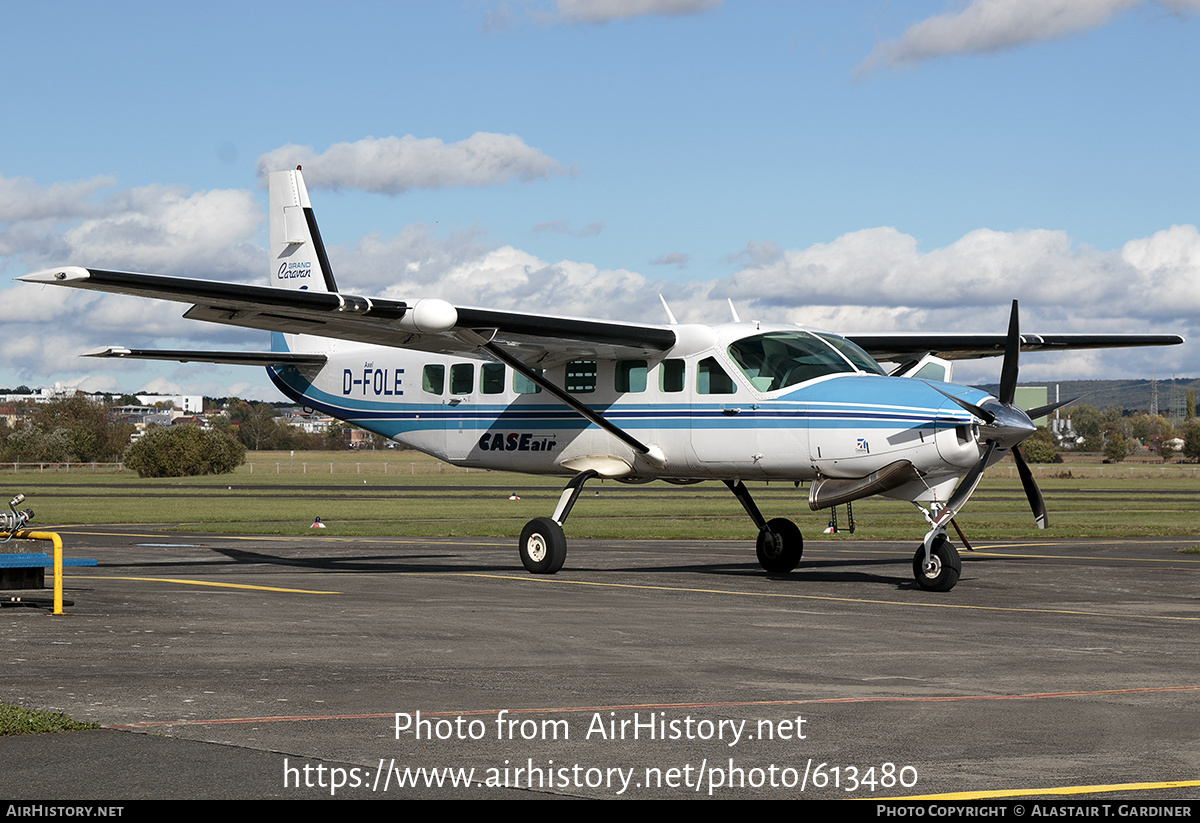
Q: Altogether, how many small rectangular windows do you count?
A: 7